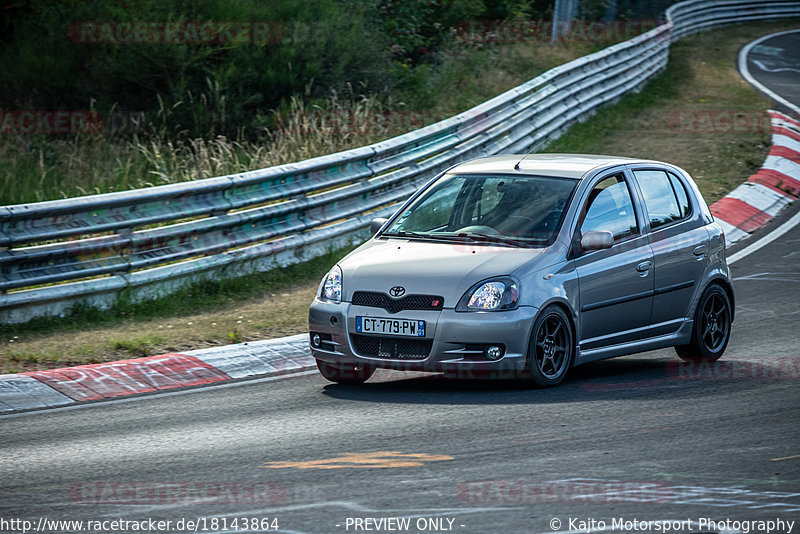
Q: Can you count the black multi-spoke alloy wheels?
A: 2